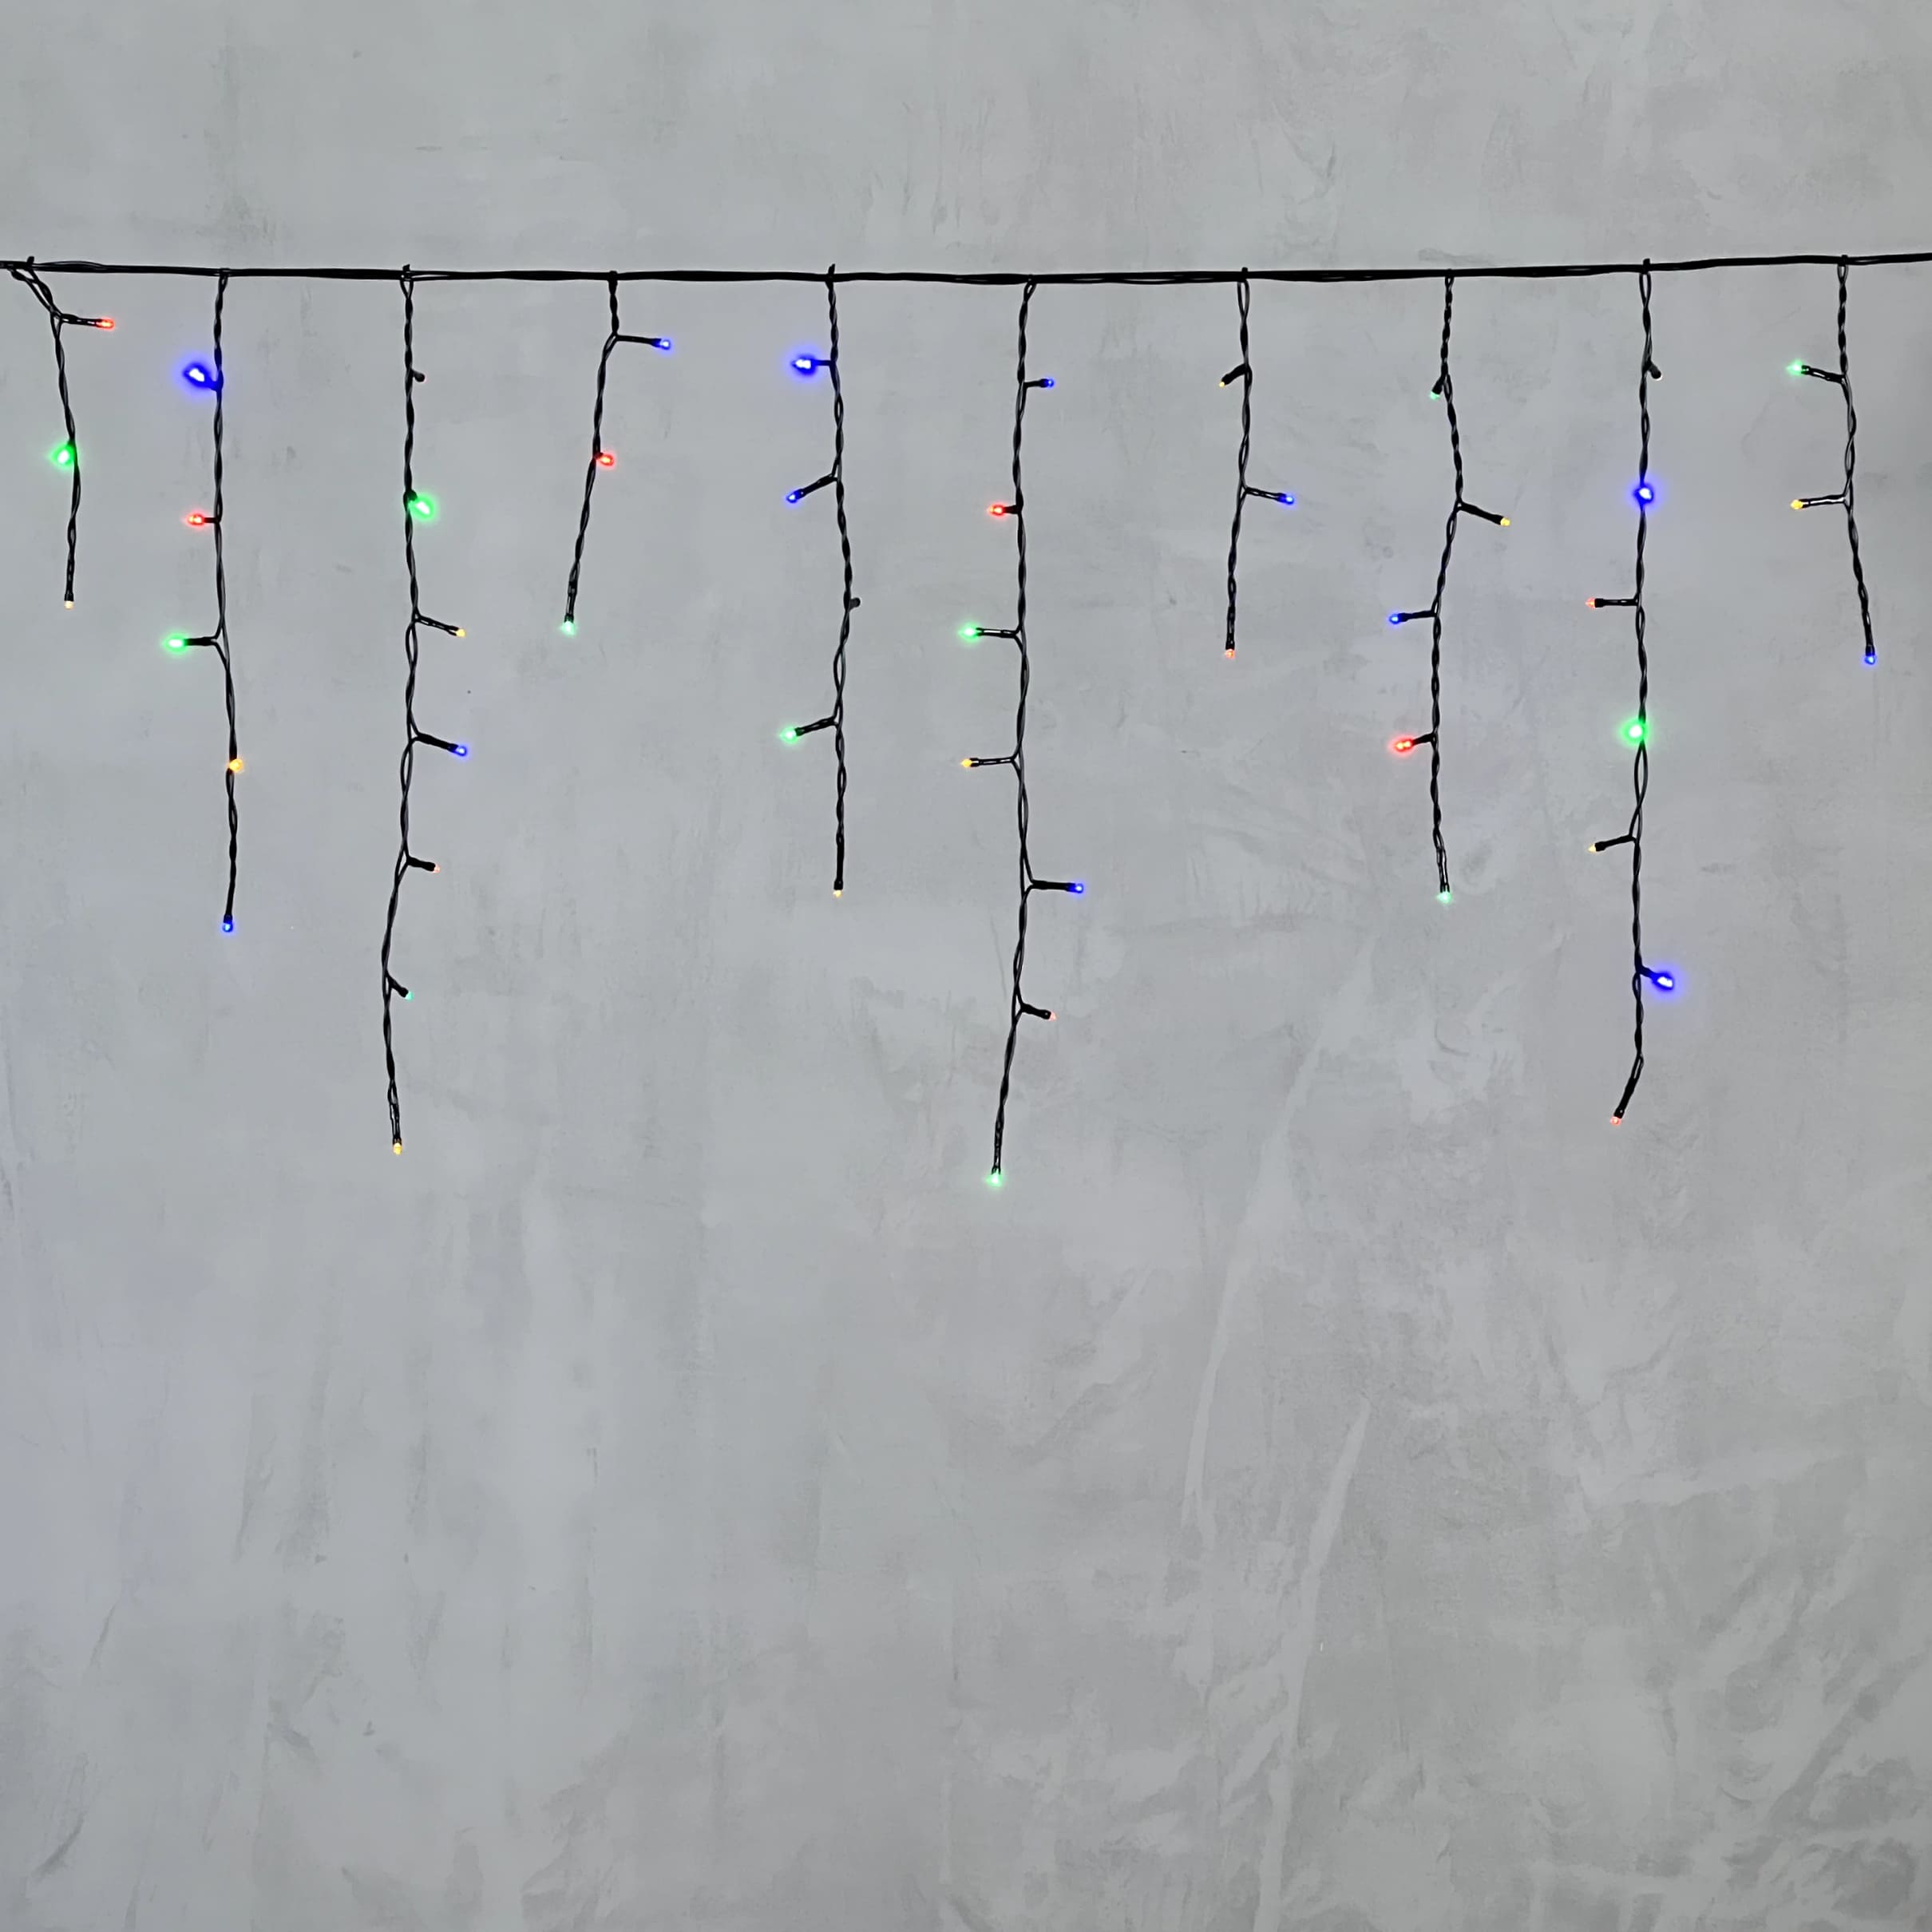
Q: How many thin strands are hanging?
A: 10